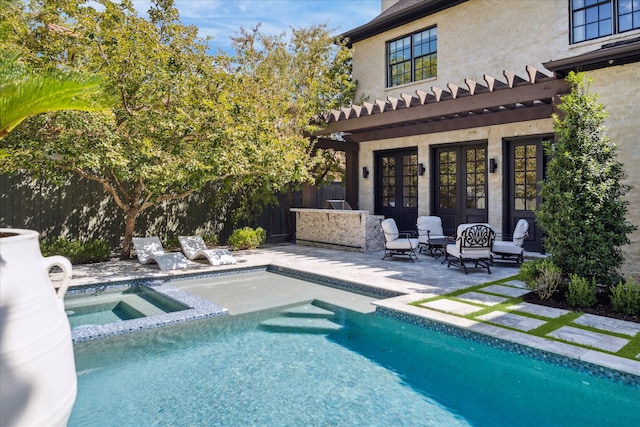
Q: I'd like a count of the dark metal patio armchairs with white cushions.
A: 4